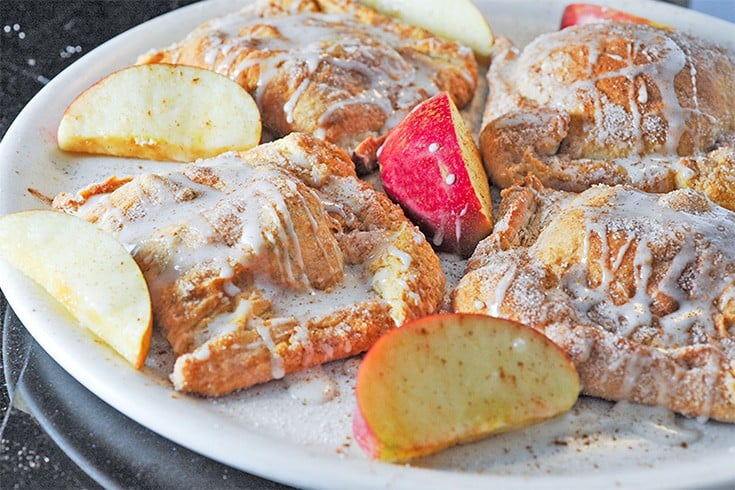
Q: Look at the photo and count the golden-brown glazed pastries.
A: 4